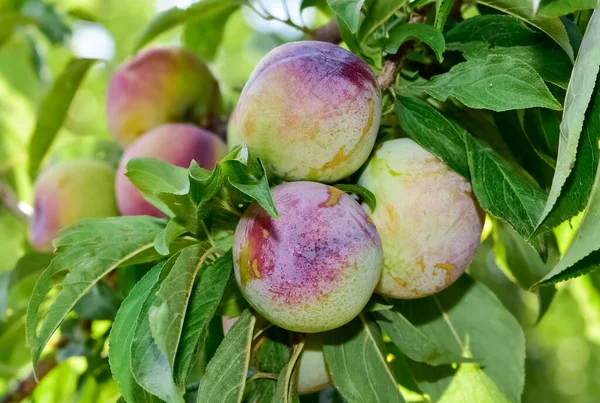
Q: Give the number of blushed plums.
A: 6